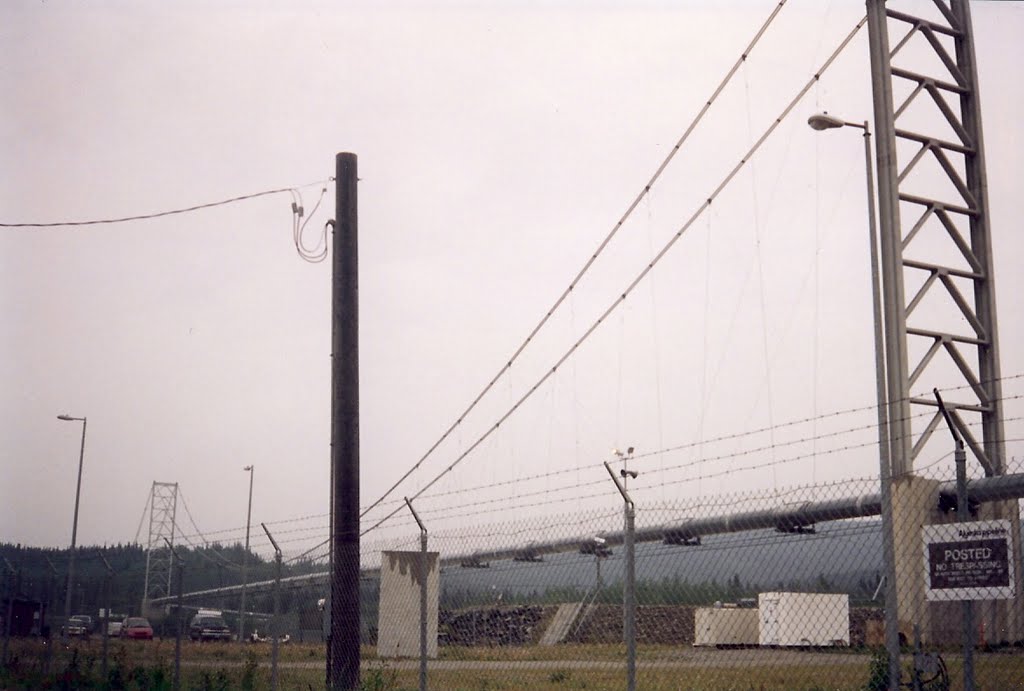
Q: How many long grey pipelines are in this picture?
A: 1